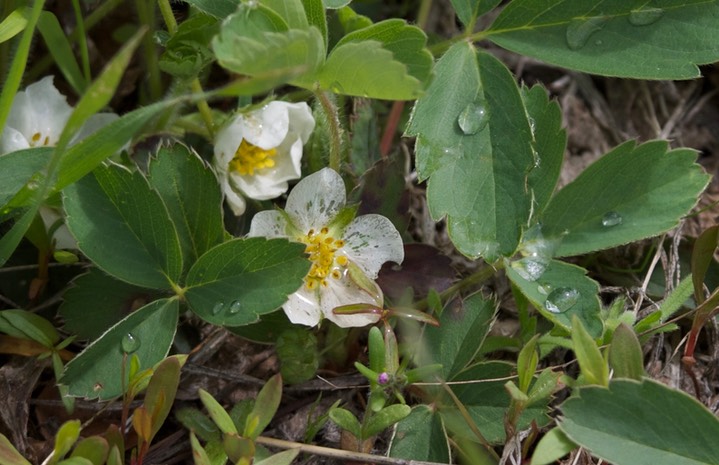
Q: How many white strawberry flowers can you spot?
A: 3